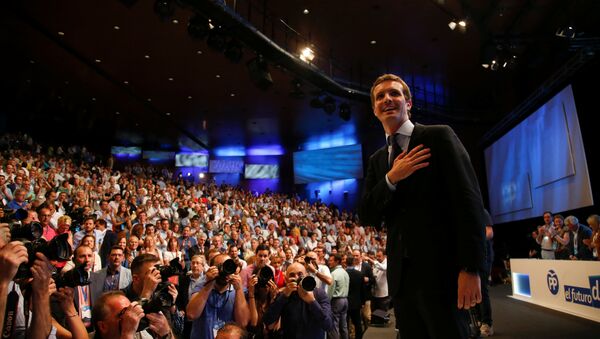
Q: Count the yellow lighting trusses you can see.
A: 0